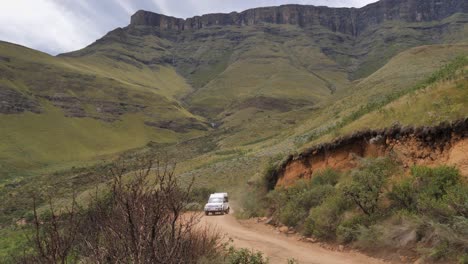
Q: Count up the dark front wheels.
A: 2